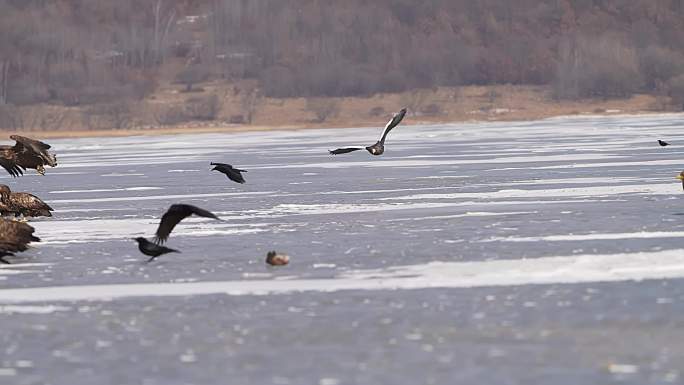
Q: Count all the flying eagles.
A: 2